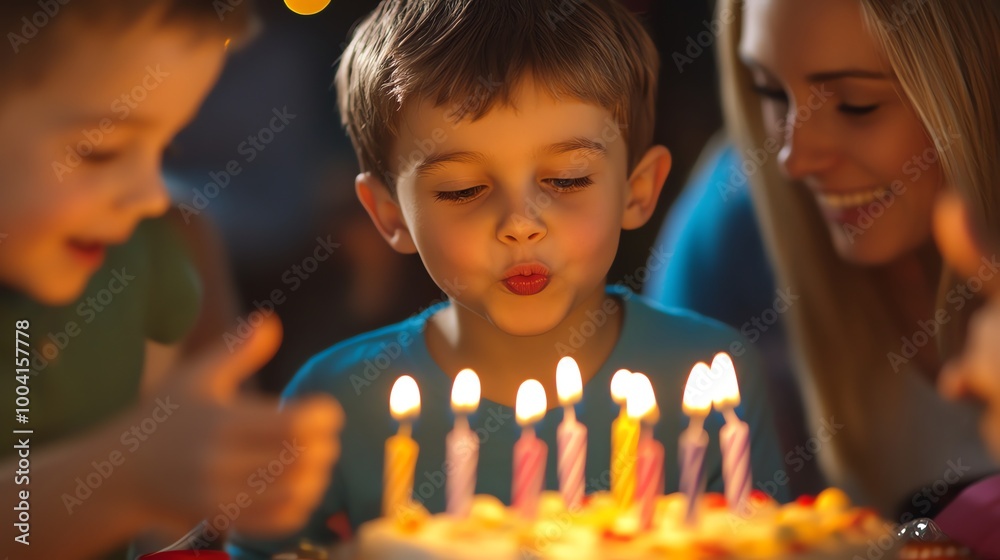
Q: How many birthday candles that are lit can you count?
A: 8